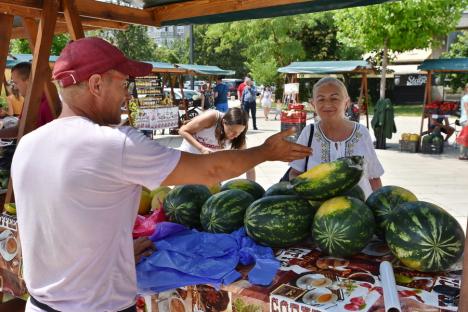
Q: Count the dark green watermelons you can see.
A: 10